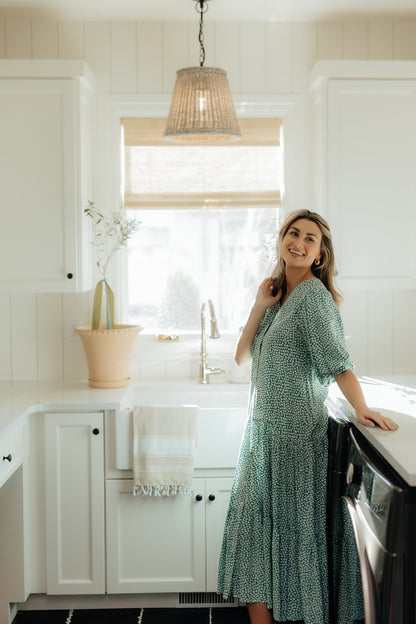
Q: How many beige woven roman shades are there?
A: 1